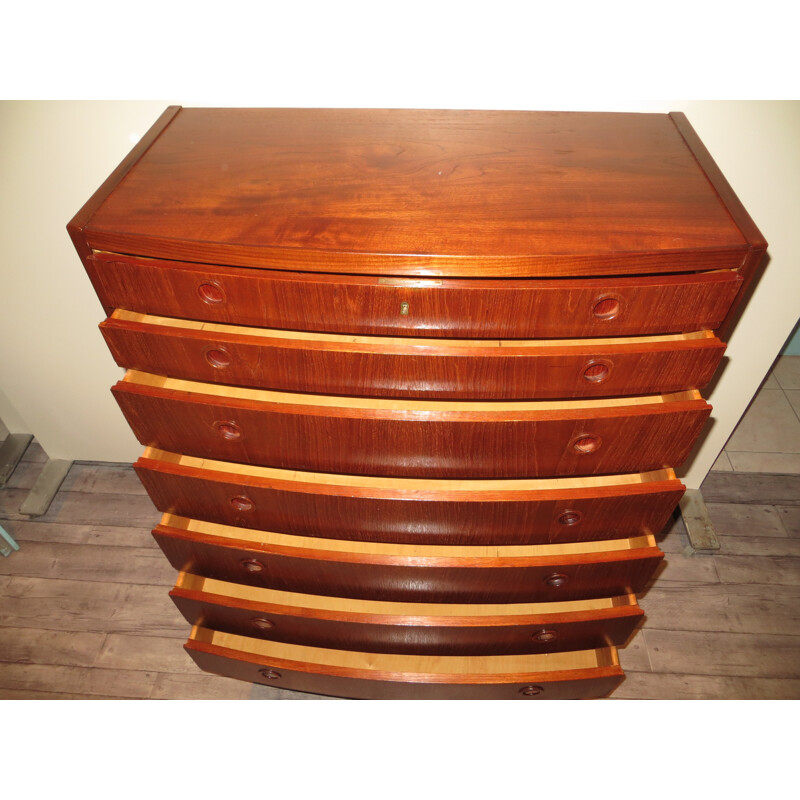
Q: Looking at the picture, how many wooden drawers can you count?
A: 7